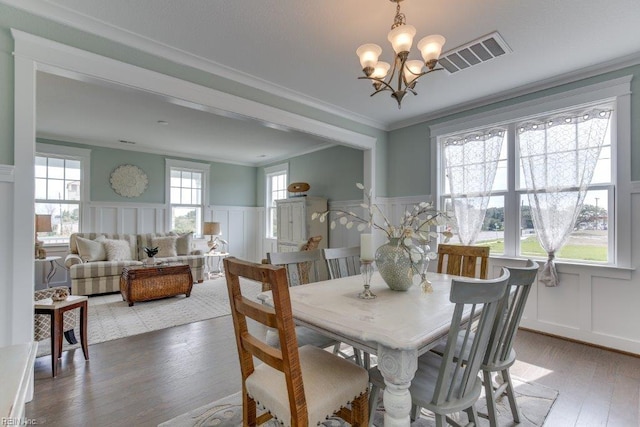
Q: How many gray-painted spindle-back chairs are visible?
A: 4